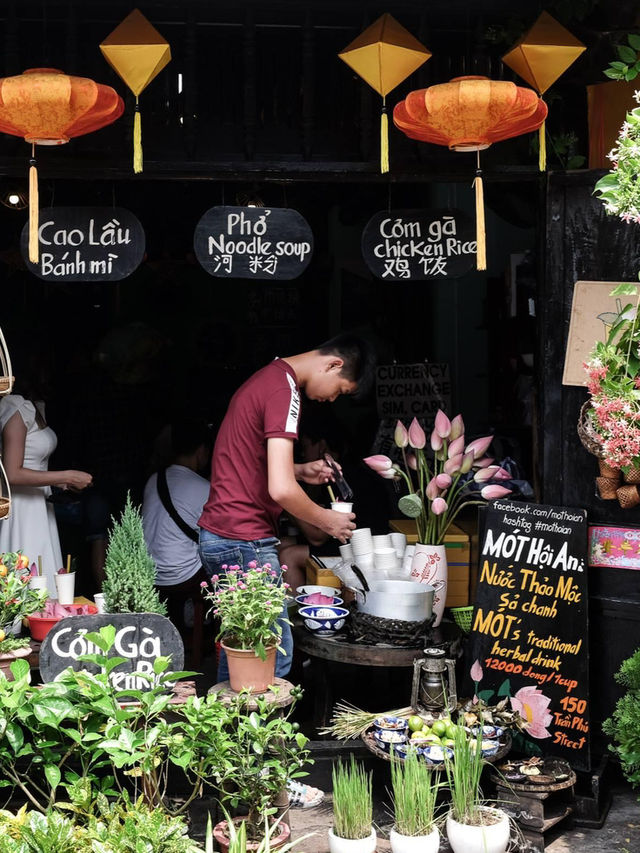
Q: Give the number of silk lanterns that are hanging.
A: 5